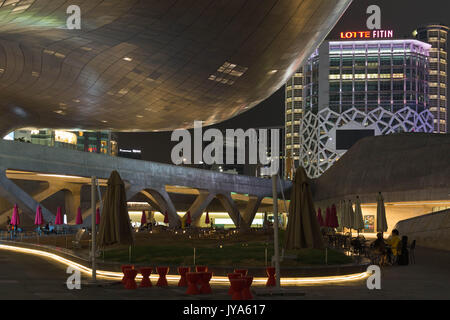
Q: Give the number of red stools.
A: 13